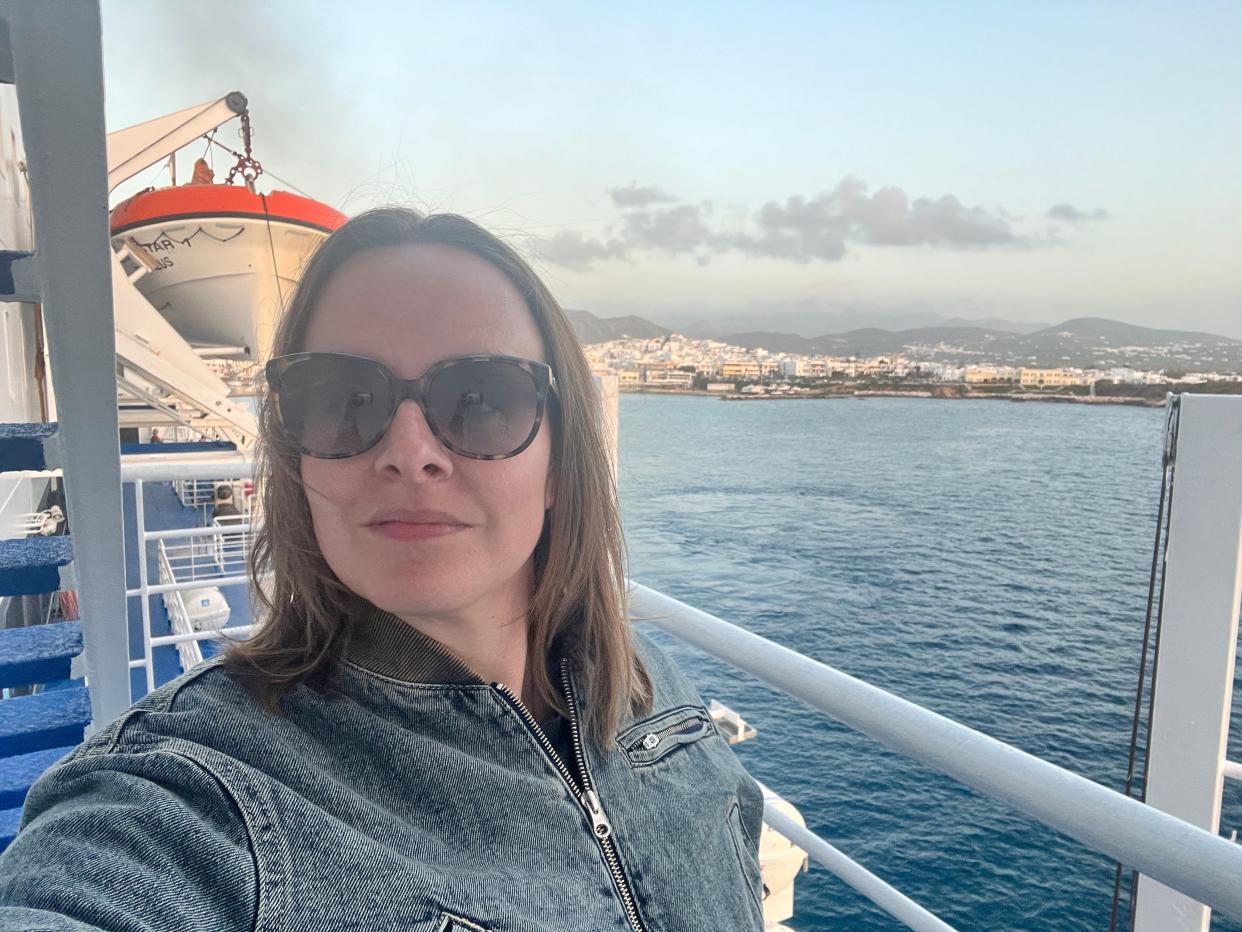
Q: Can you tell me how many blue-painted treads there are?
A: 7